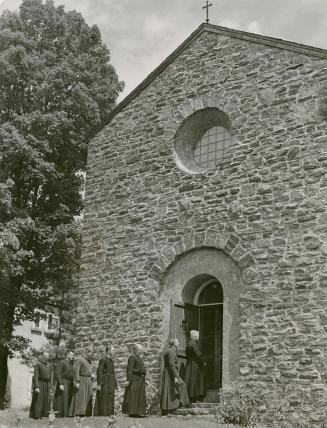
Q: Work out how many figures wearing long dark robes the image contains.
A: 7